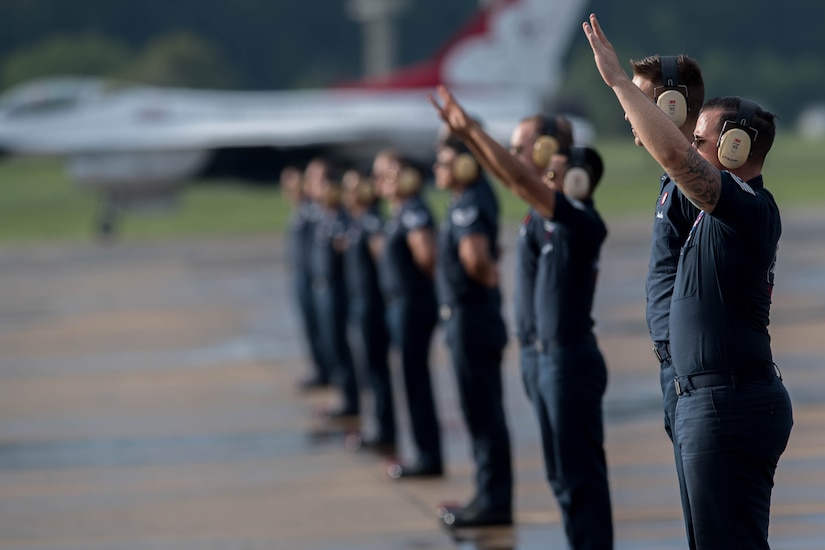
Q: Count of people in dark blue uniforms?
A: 9